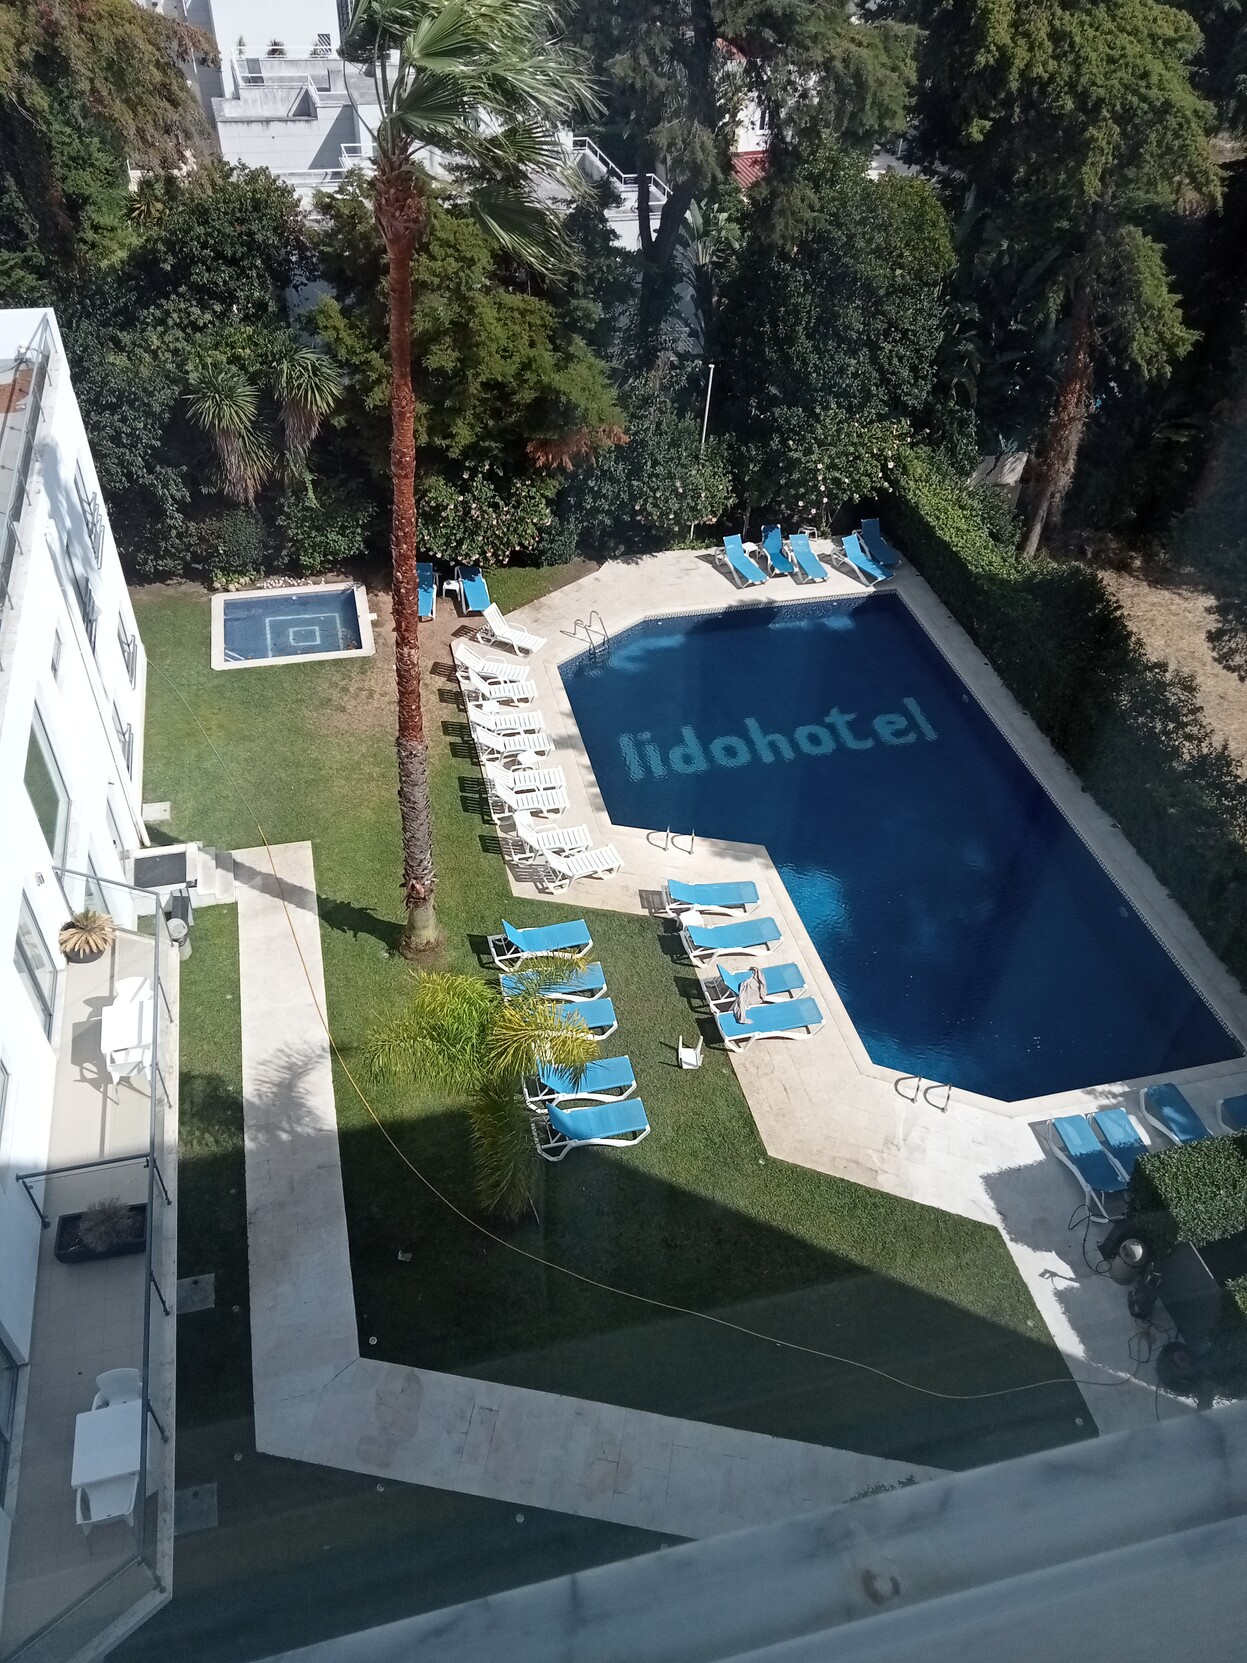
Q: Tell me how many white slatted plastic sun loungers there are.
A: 9